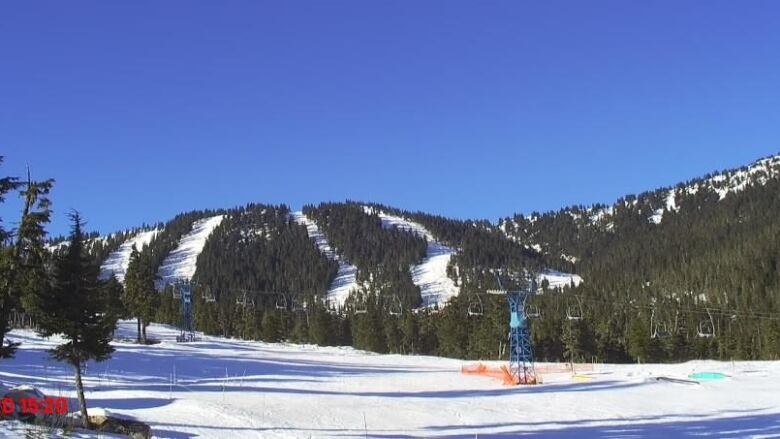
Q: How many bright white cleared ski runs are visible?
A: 4